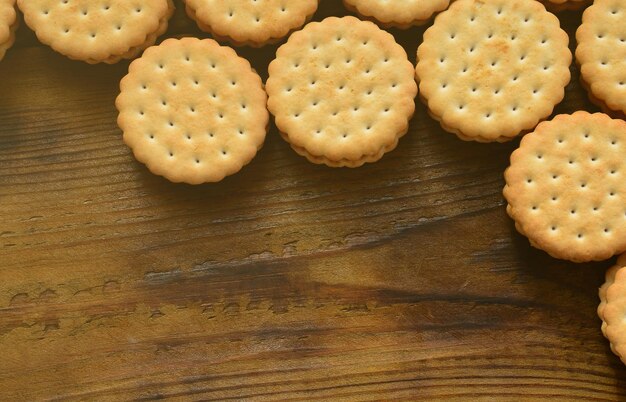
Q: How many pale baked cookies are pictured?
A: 11